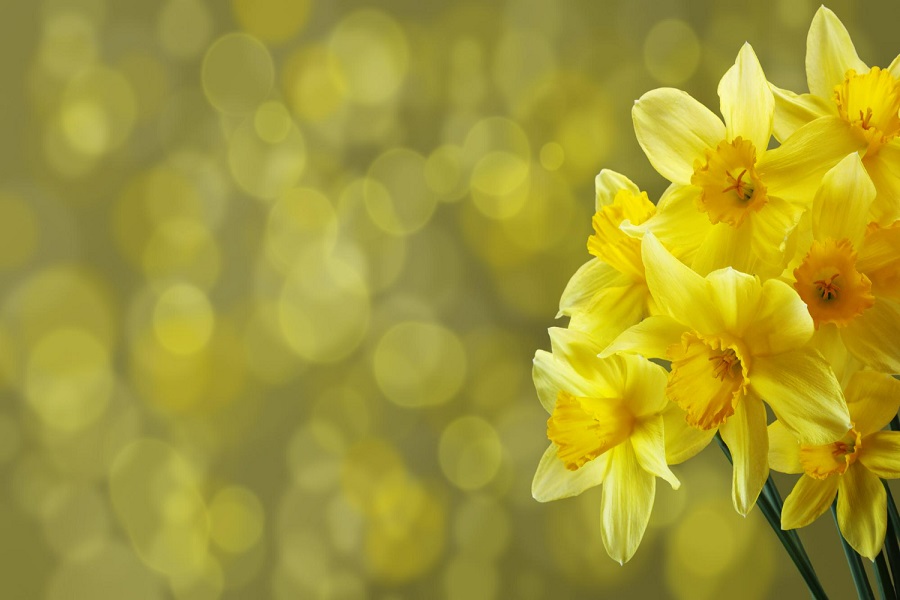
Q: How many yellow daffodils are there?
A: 7